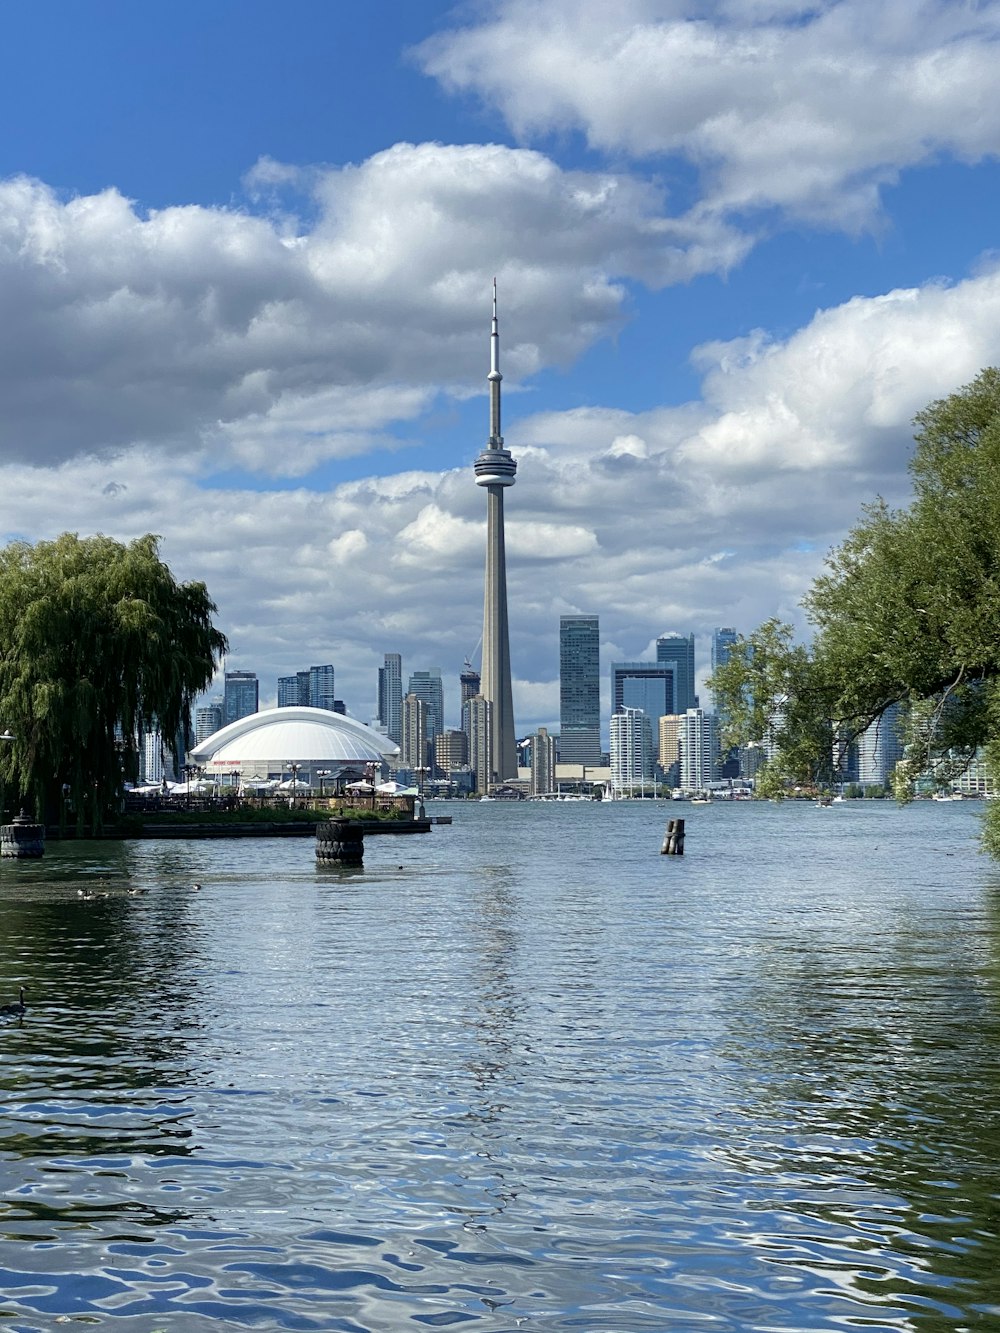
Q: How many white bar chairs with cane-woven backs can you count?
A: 0